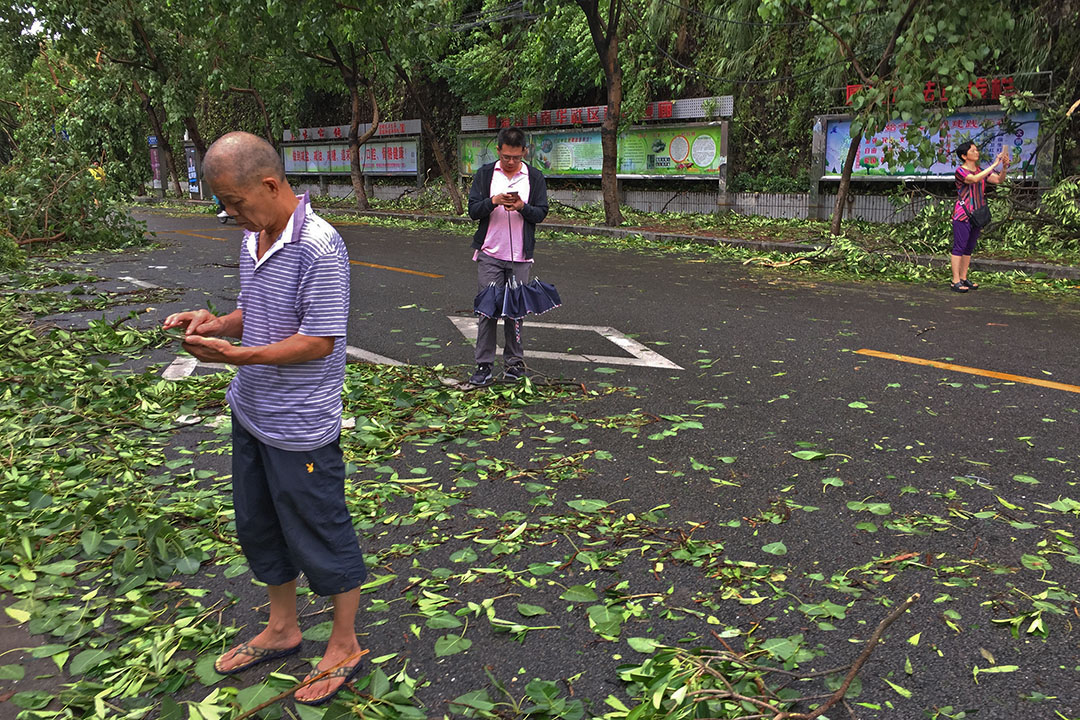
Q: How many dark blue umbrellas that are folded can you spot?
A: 1